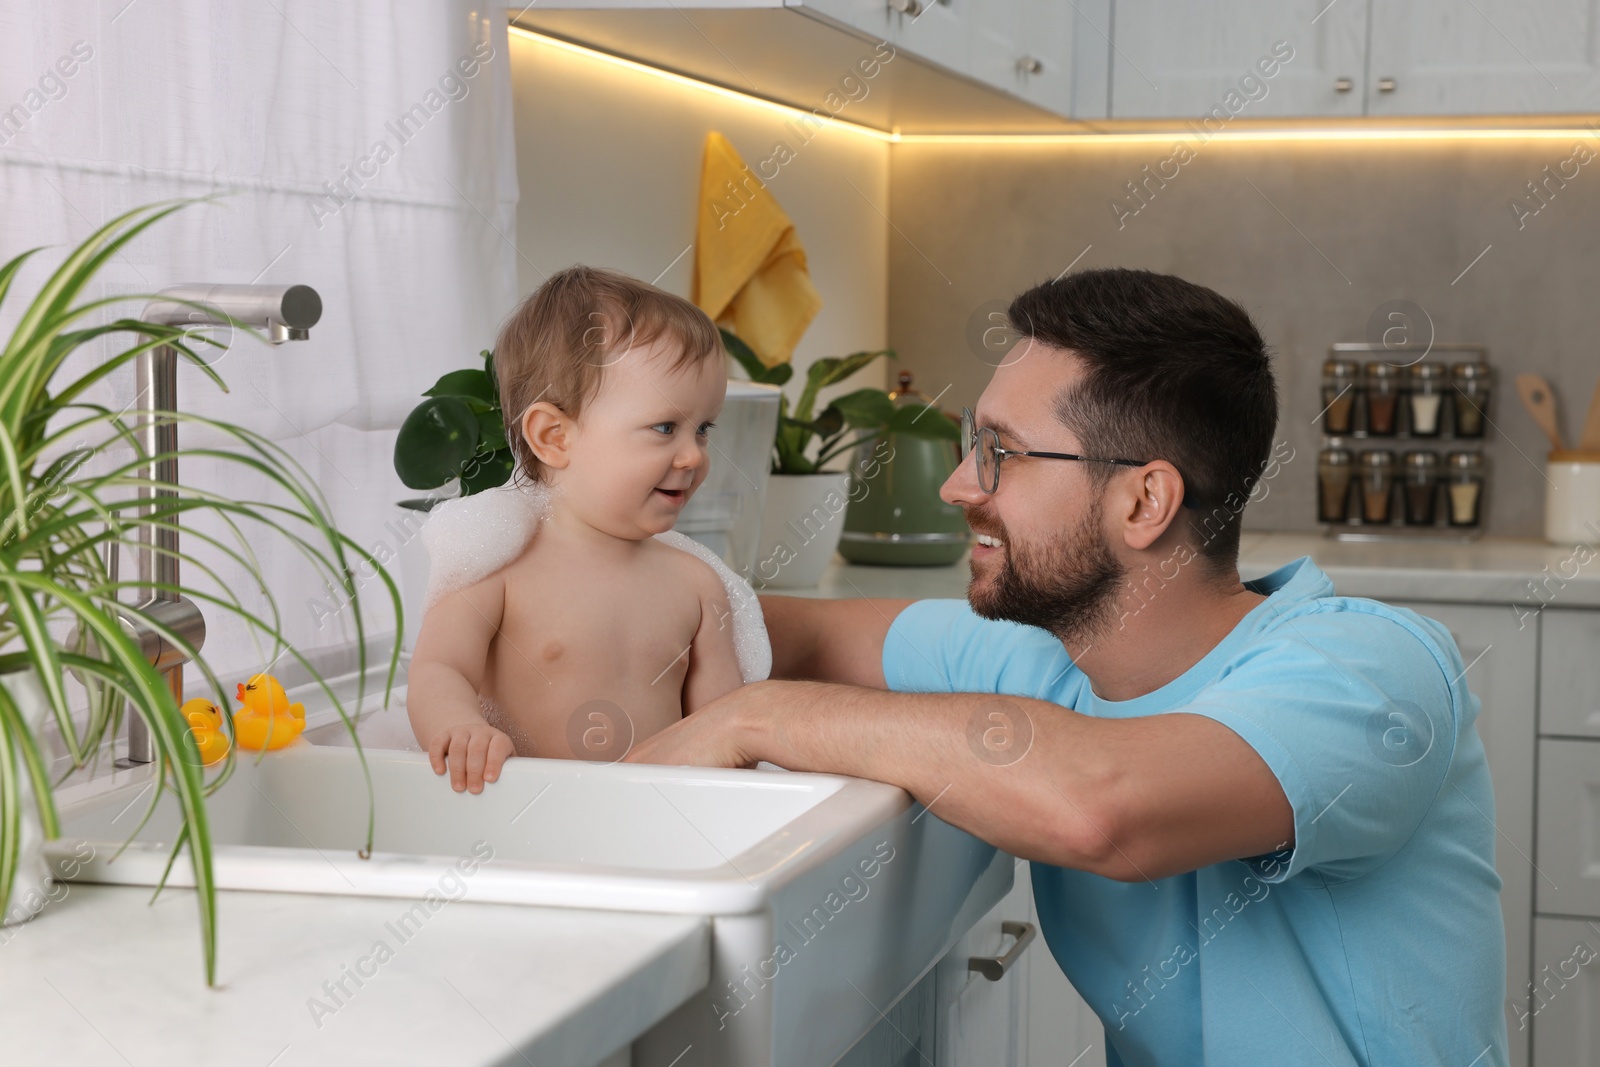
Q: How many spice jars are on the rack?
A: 8